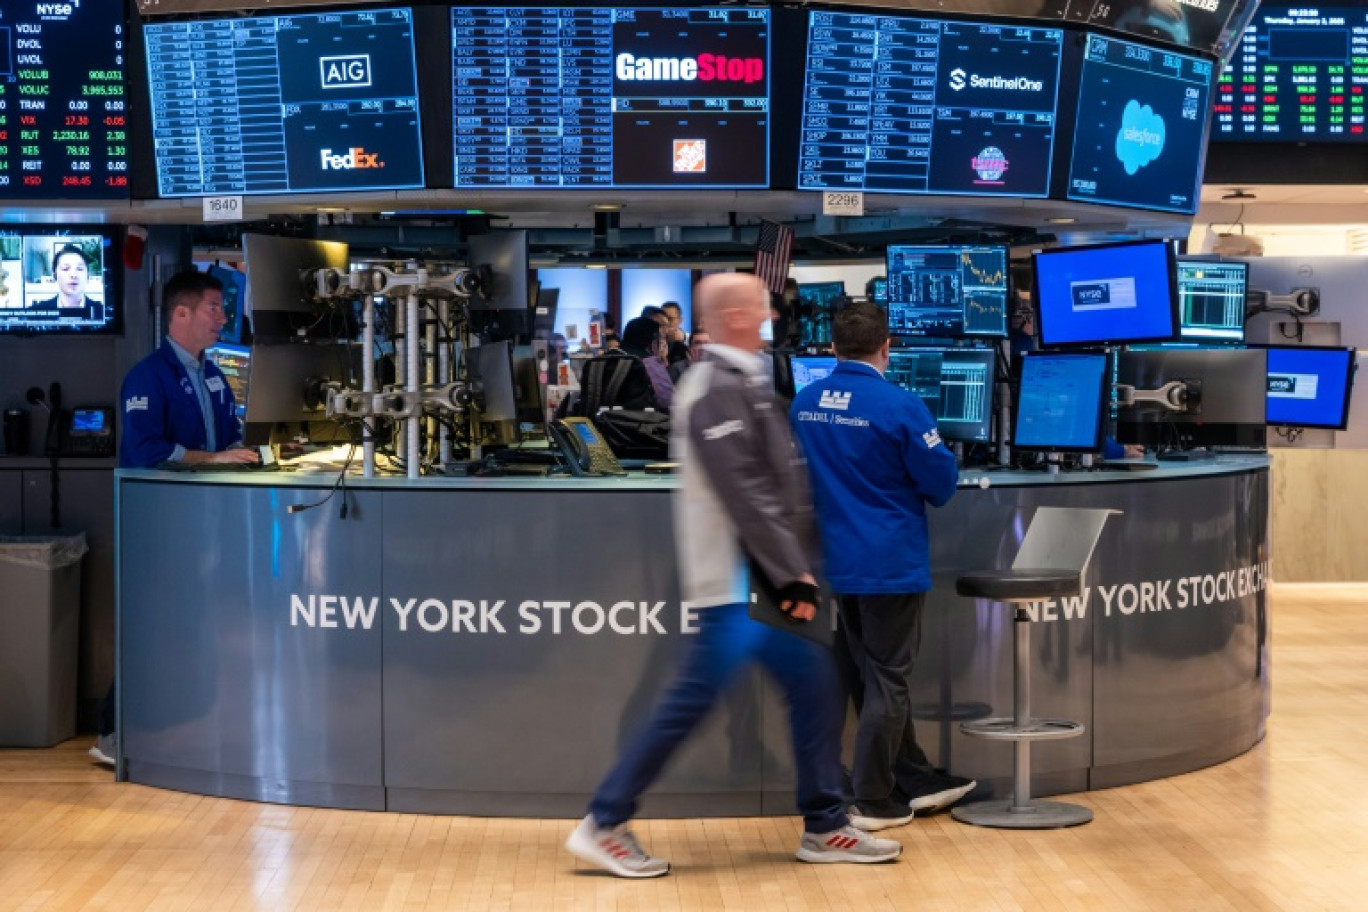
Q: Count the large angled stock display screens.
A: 4